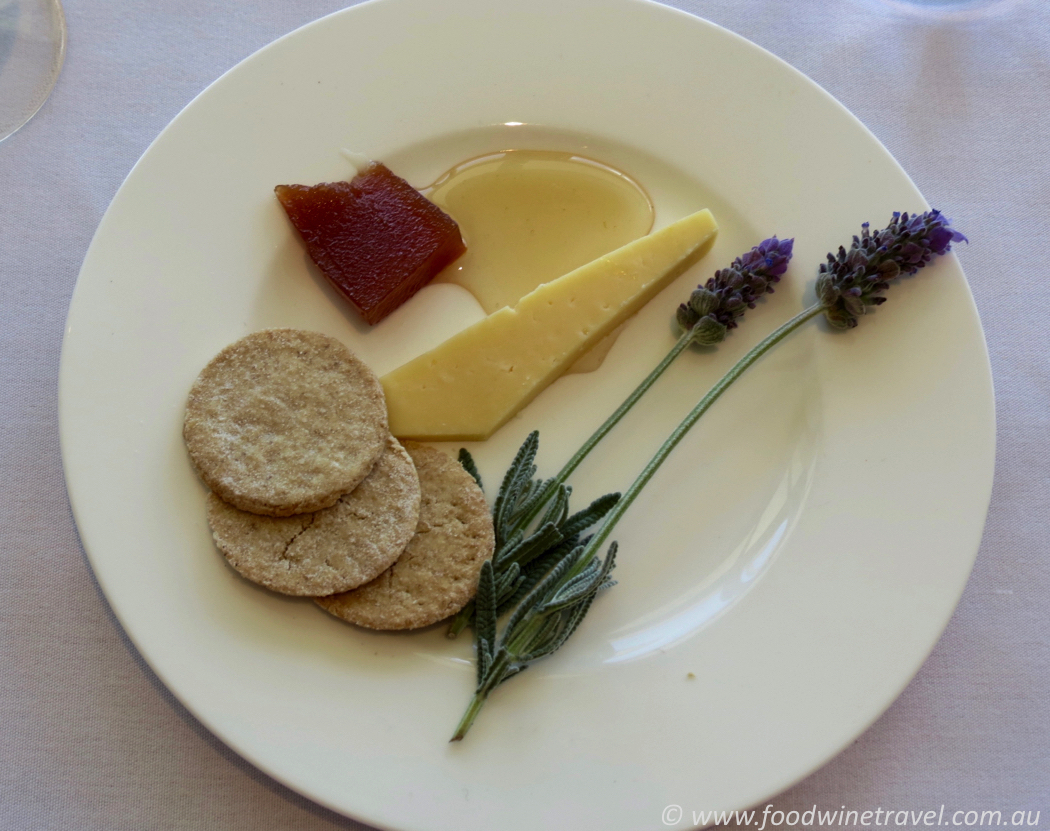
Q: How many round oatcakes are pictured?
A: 3